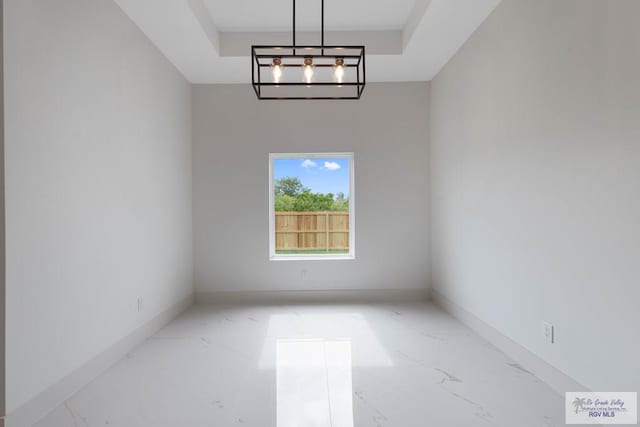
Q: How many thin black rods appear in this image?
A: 2